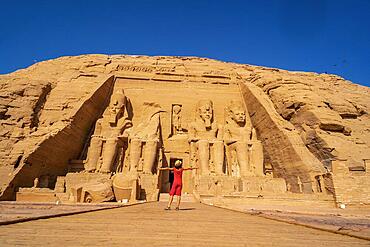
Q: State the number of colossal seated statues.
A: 4